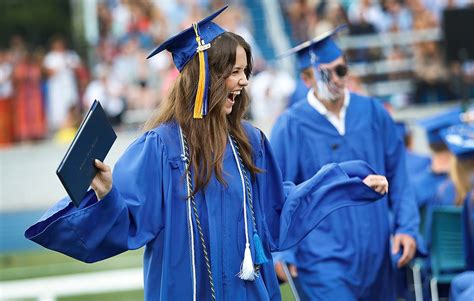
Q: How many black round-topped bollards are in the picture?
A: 0